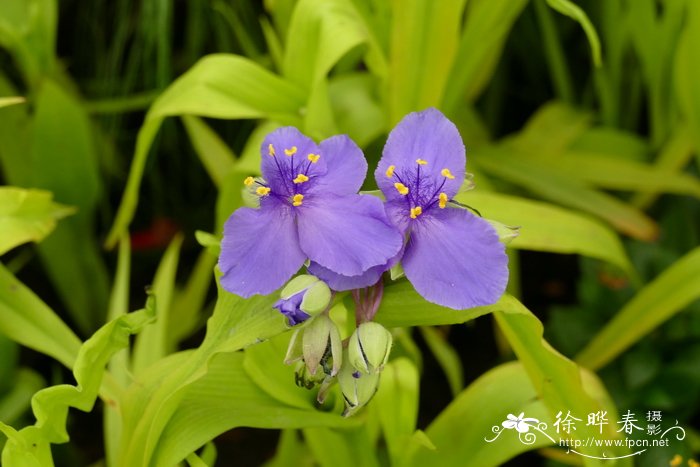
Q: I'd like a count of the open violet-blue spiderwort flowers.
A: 2